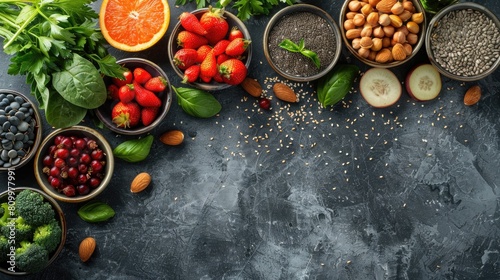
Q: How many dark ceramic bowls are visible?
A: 8